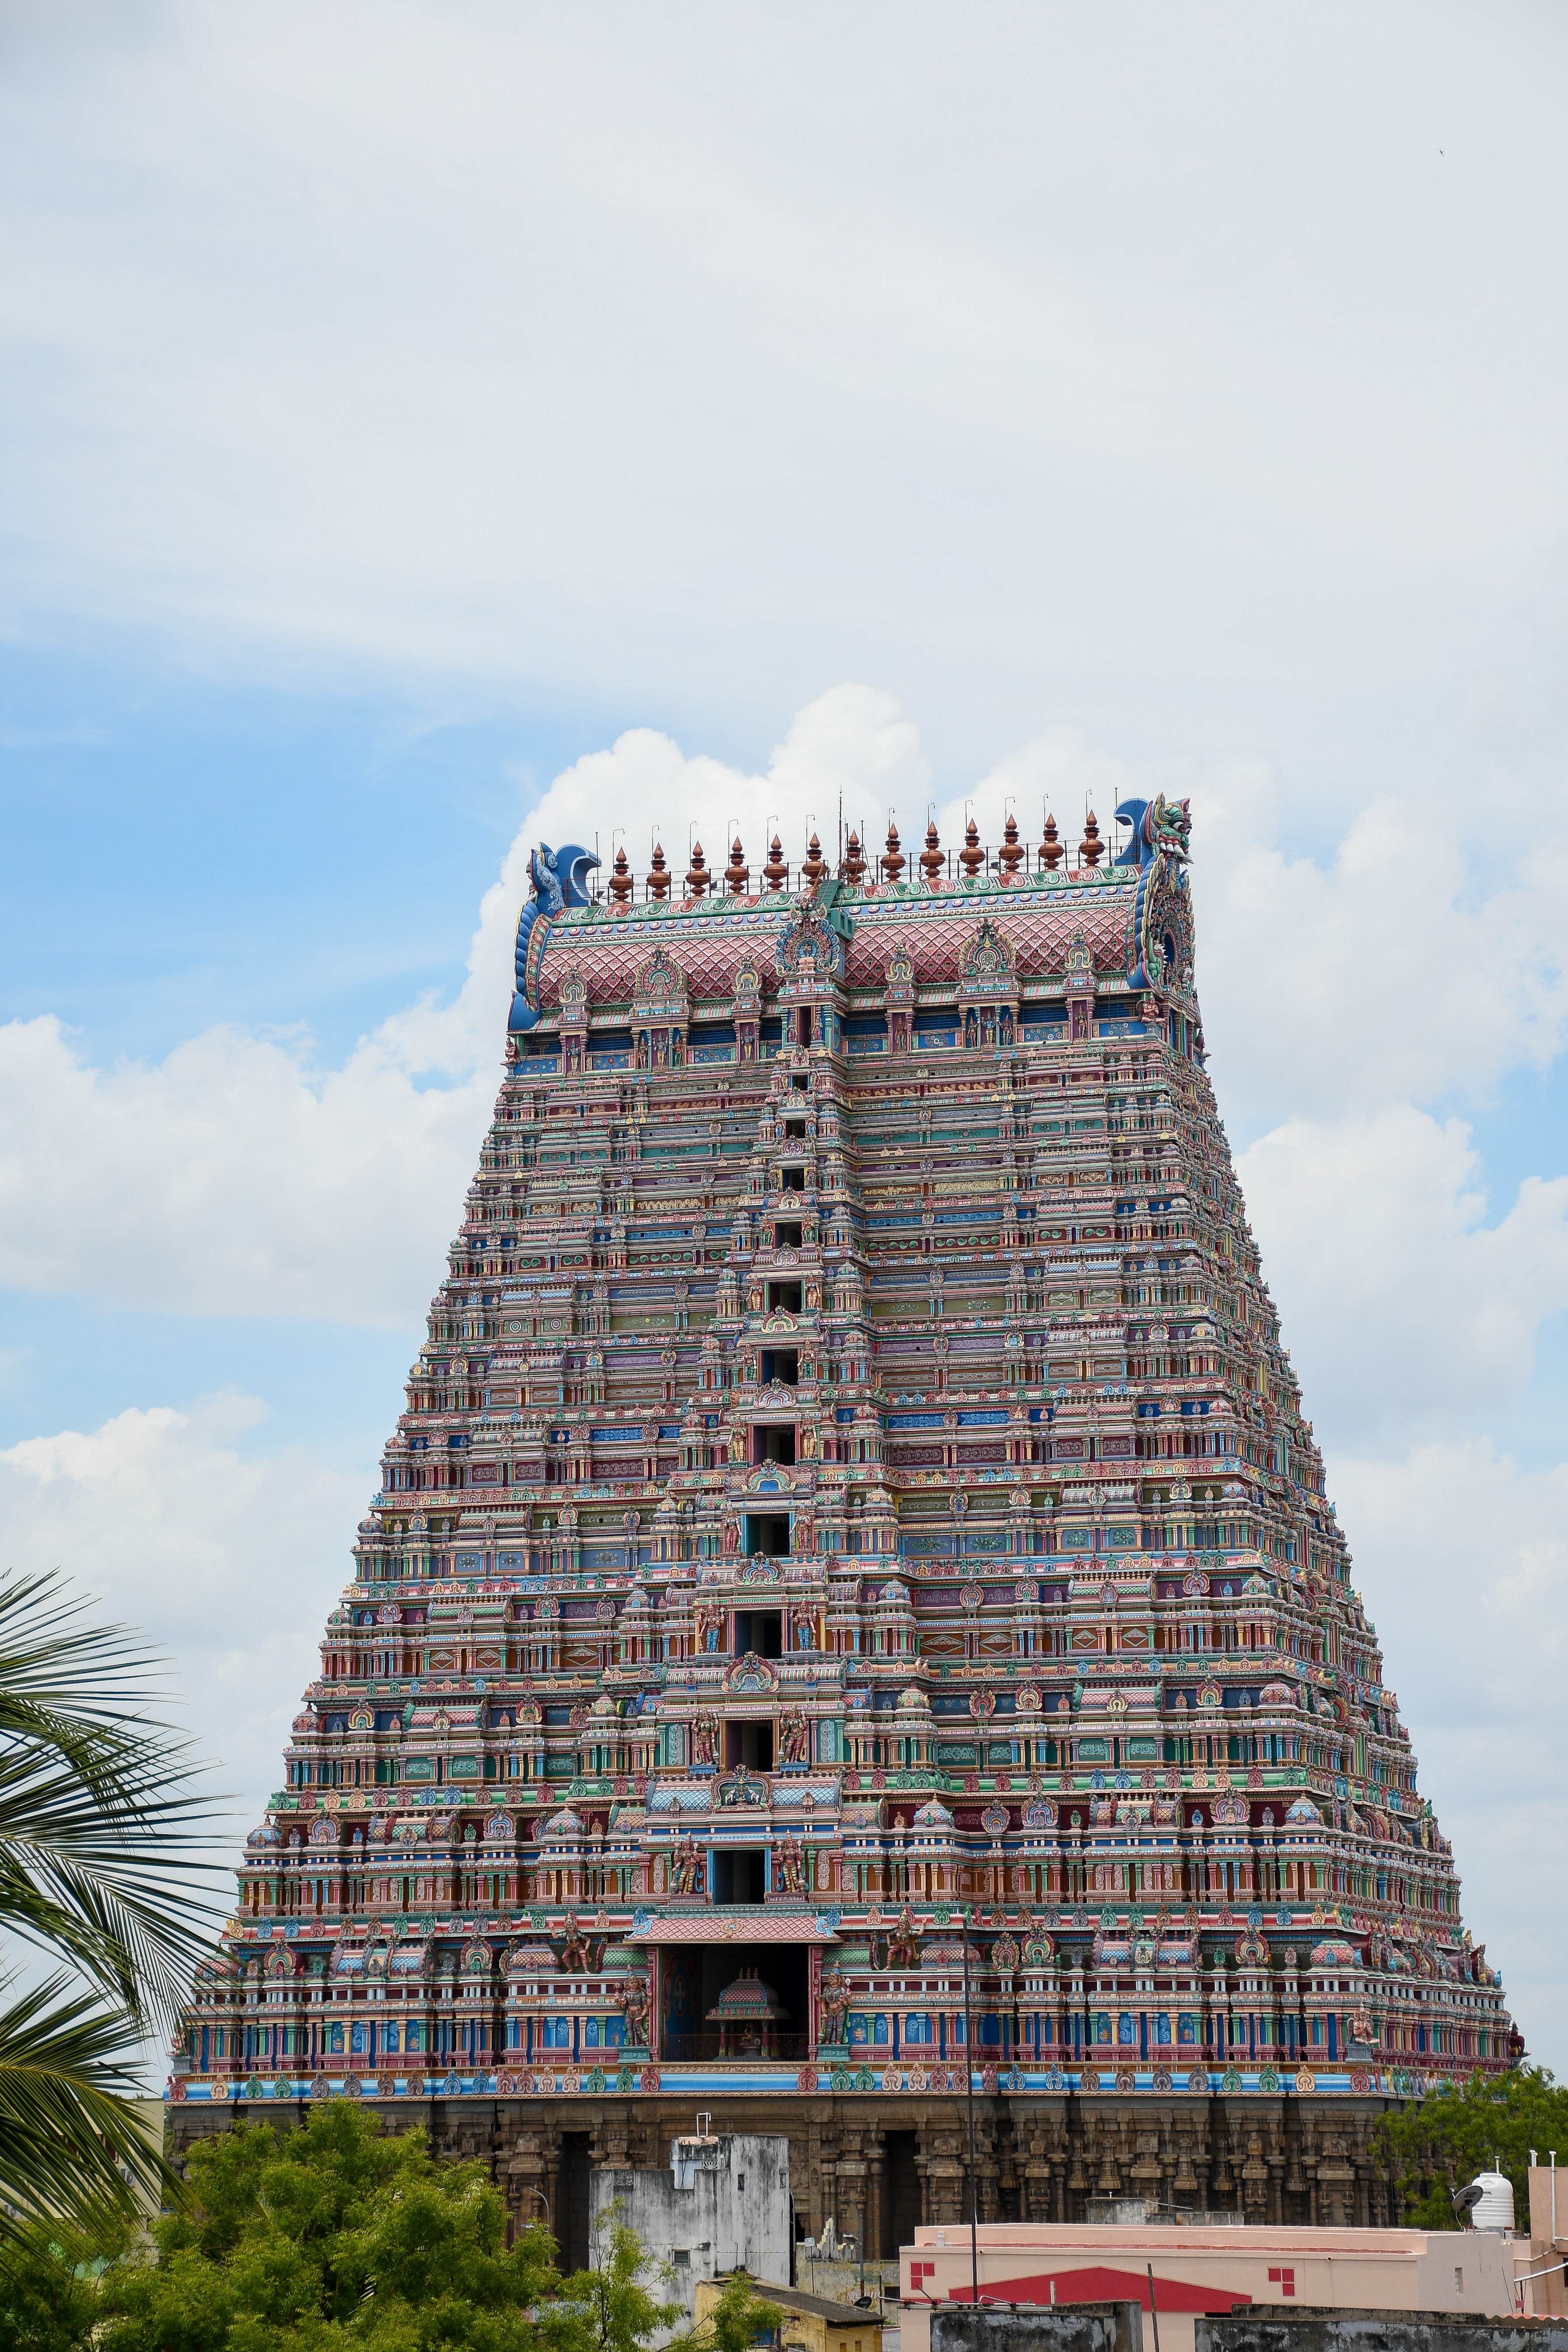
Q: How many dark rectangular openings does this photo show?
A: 13